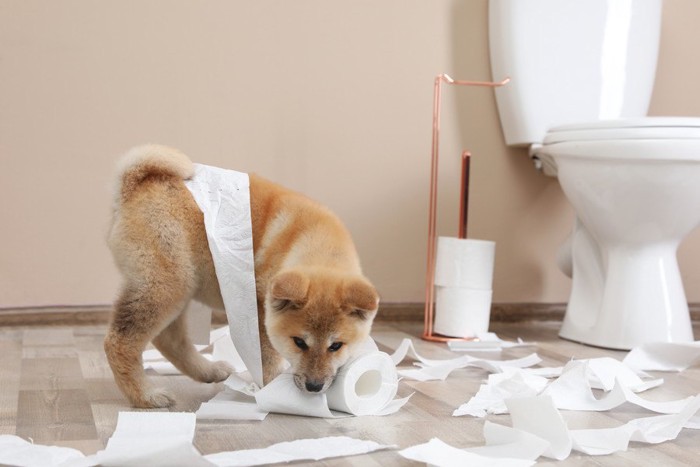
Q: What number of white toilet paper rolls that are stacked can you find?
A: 2